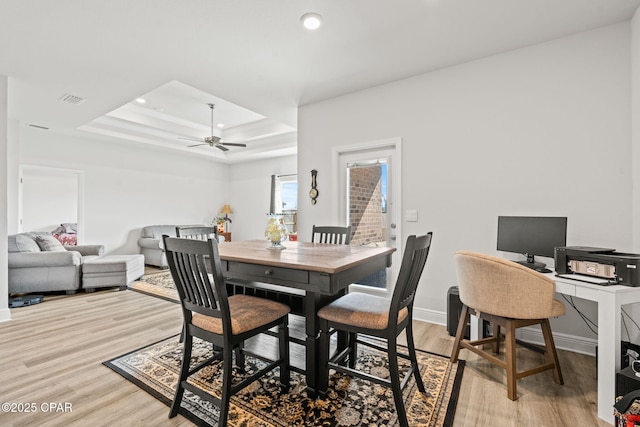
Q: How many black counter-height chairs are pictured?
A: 4